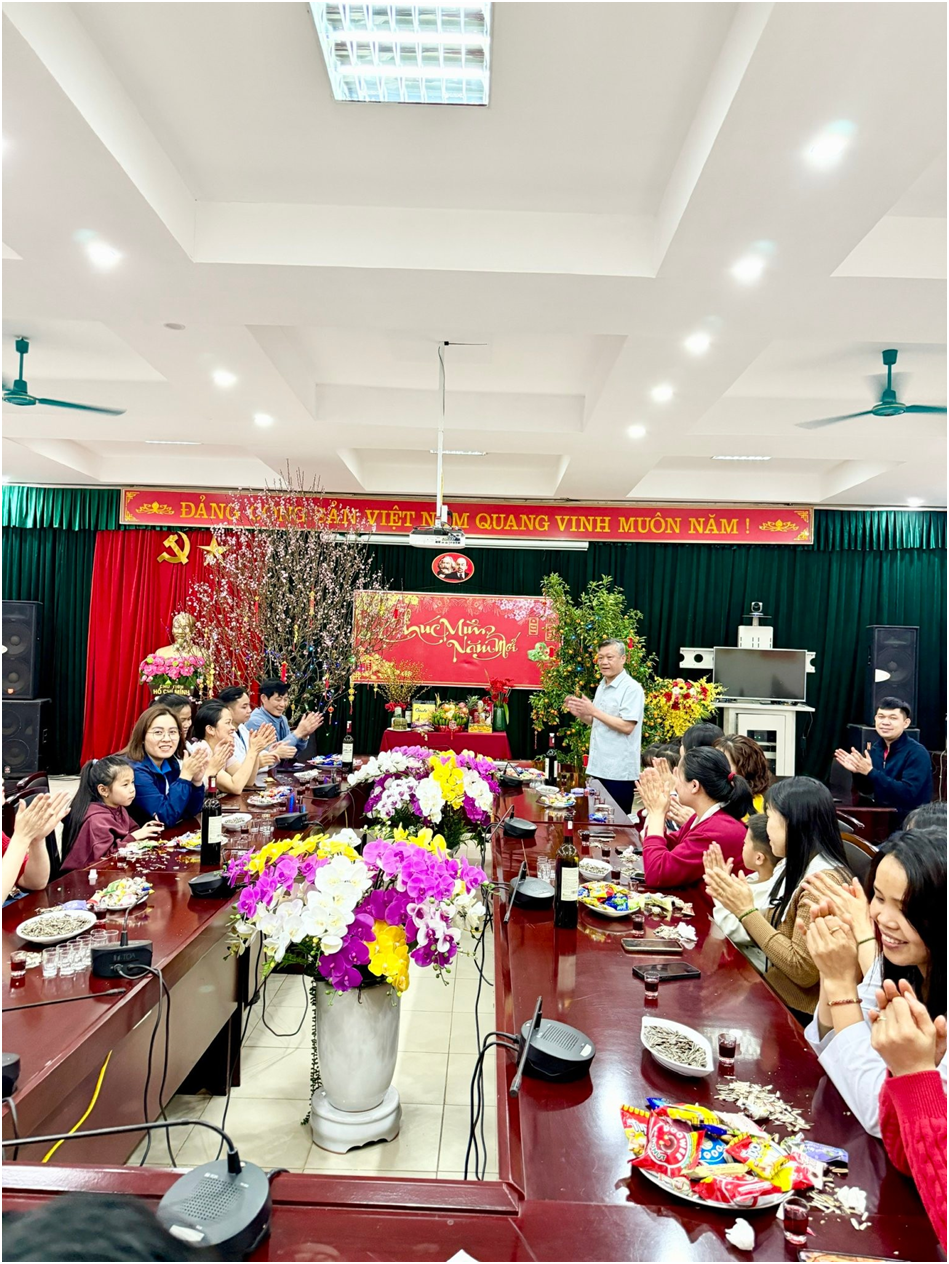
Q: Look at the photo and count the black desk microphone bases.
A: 10